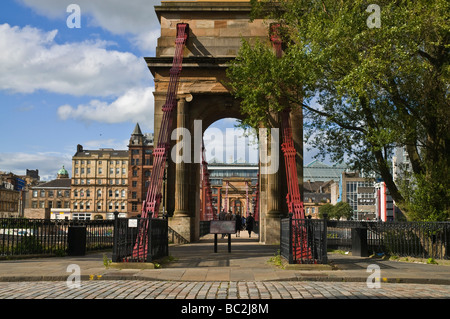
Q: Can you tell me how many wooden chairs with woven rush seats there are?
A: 0